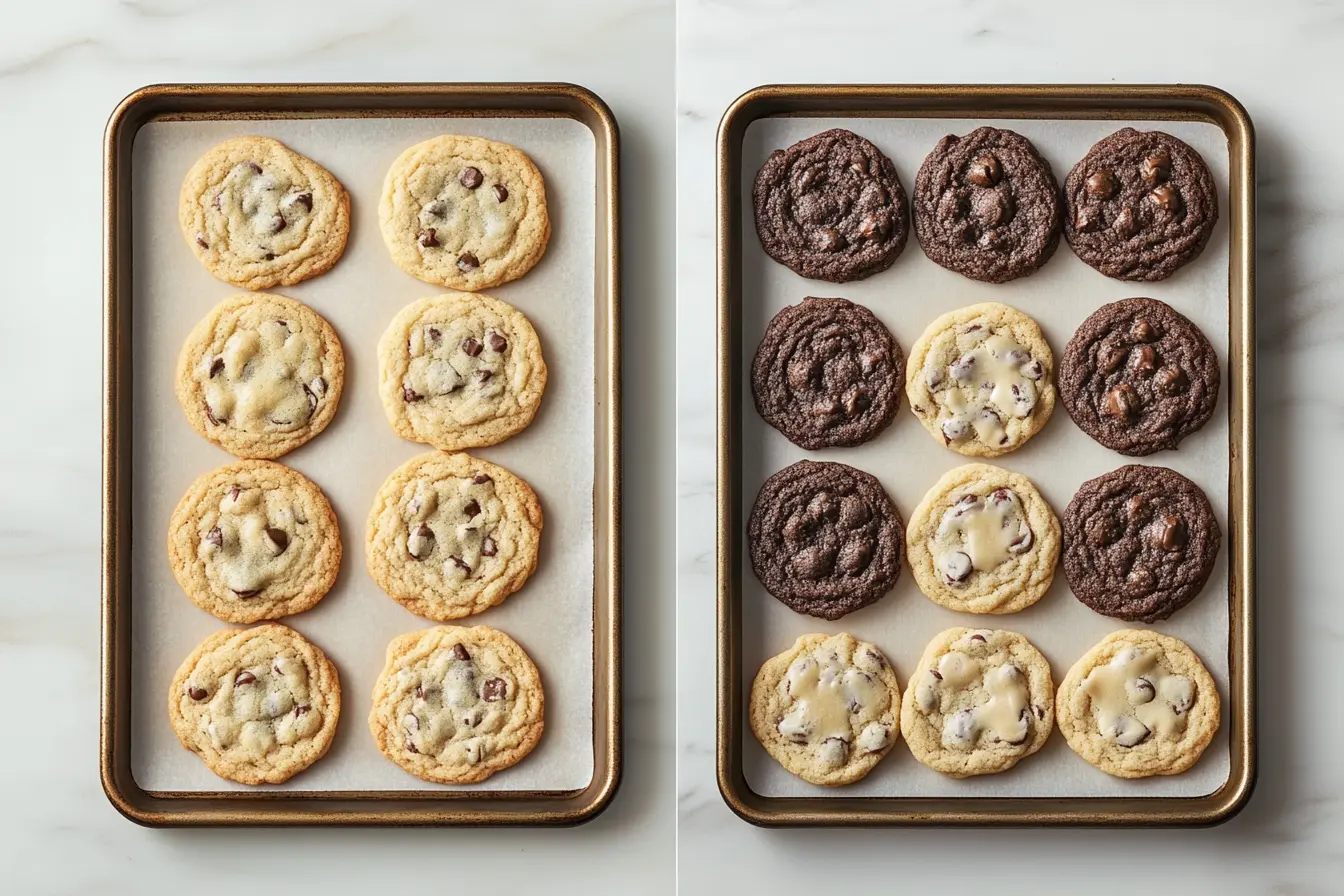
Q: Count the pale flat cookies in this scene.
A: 13